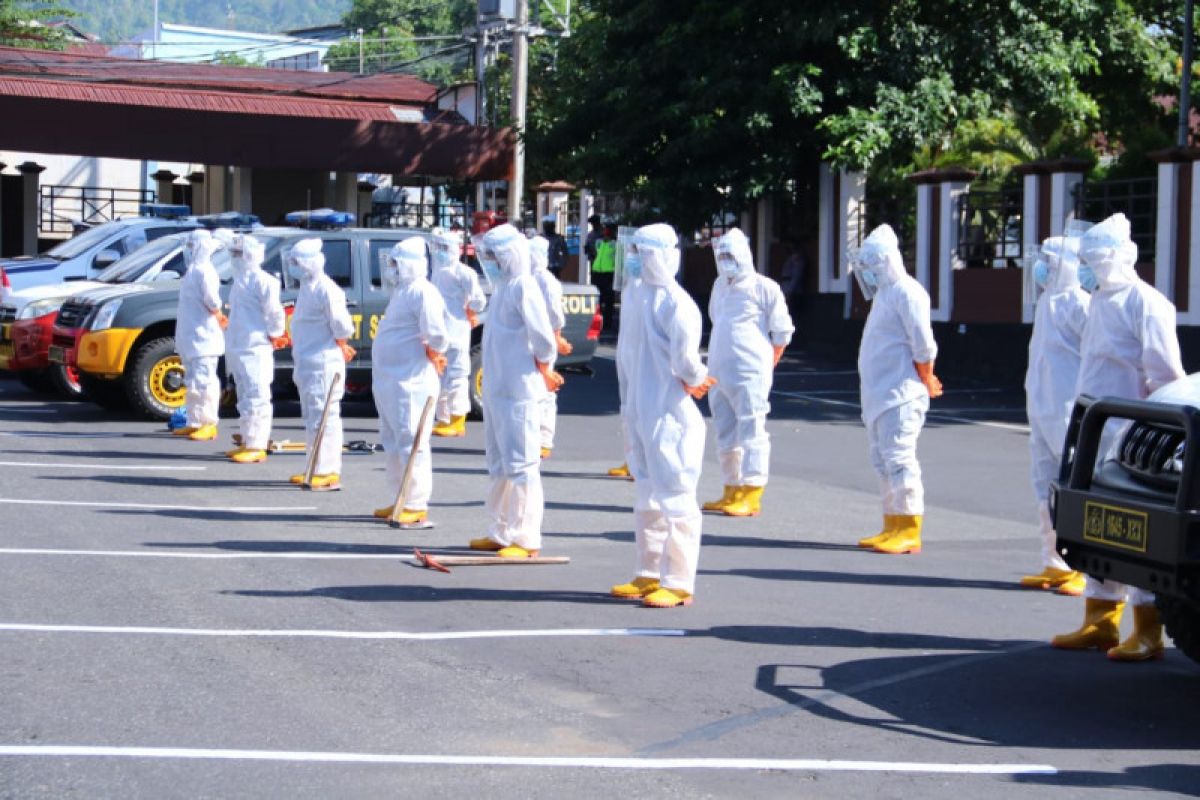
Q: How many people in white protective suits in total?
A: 13